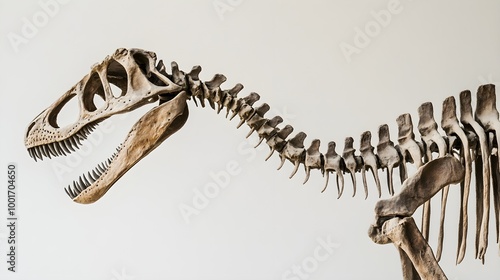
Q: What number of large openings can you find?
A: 4